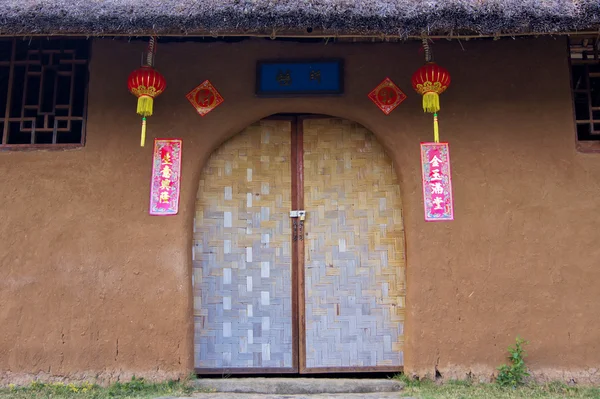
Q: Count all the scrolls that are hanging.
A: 2